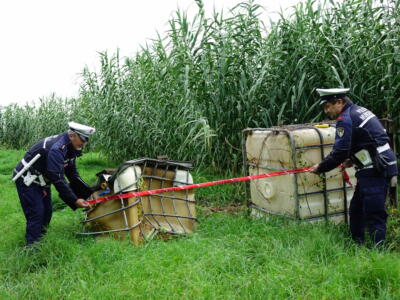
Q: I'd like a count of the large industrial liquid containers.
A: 2